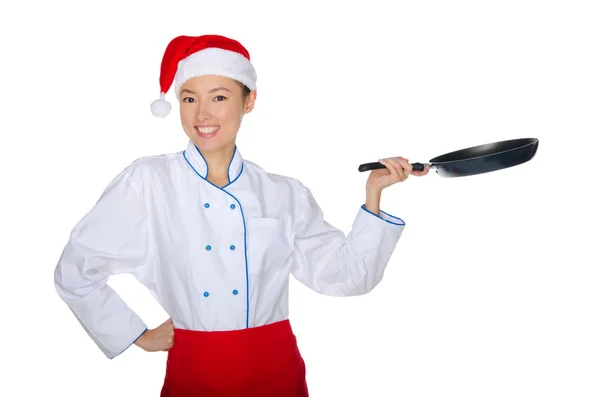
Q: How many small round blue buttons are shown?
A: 6